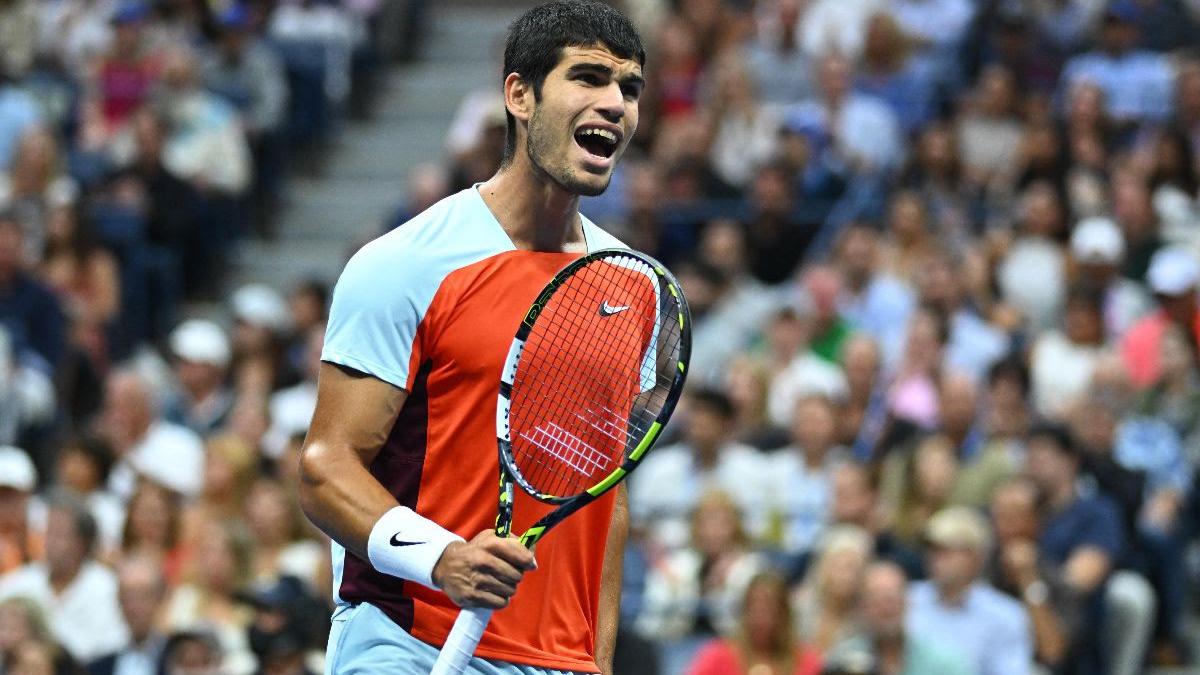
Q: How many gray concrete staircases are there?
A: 1